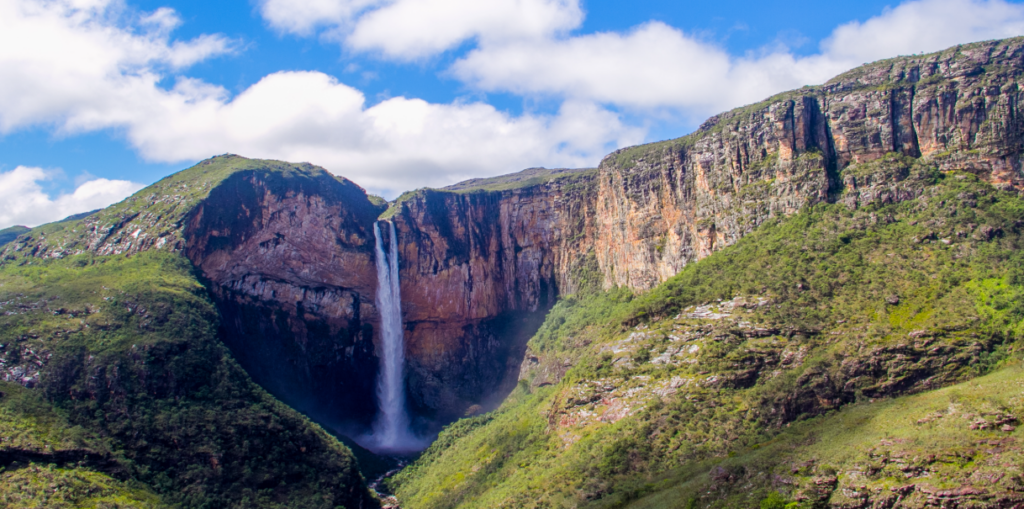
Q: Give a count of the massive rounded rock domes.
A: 1